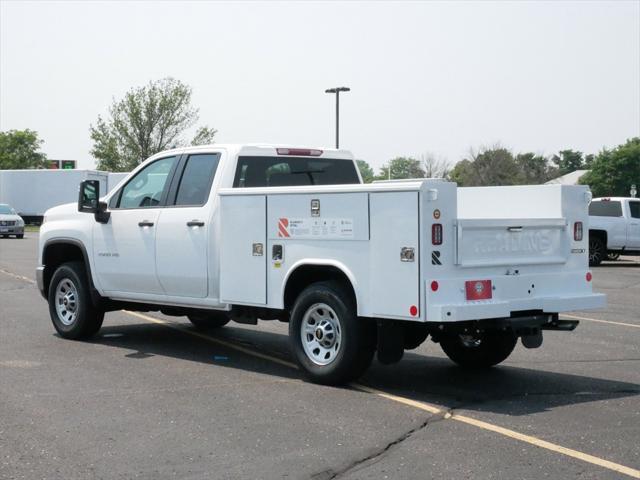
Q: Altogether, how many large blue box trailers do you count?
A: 0